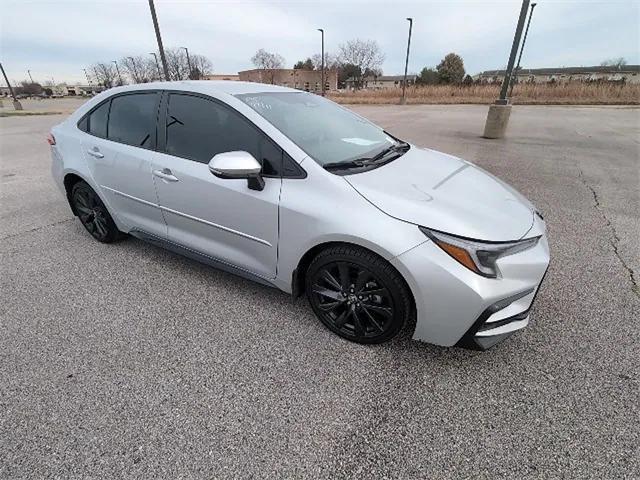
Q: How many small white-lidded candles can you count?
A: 0